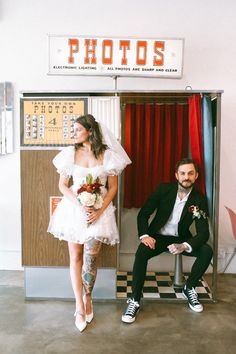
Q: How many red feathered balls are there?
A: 0